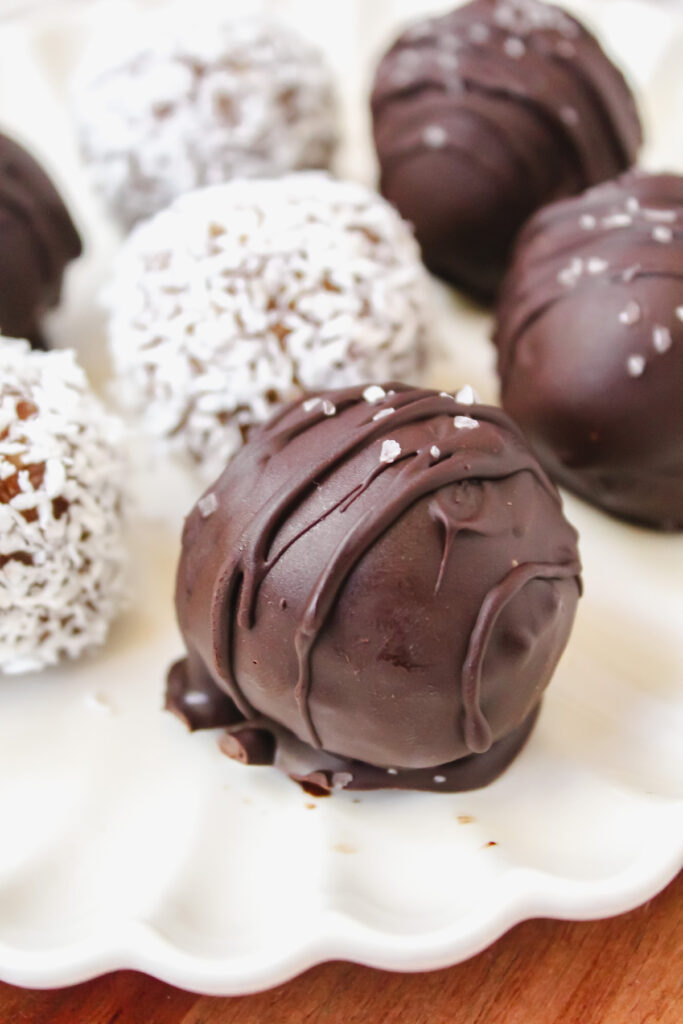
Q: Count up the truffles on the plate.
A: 7